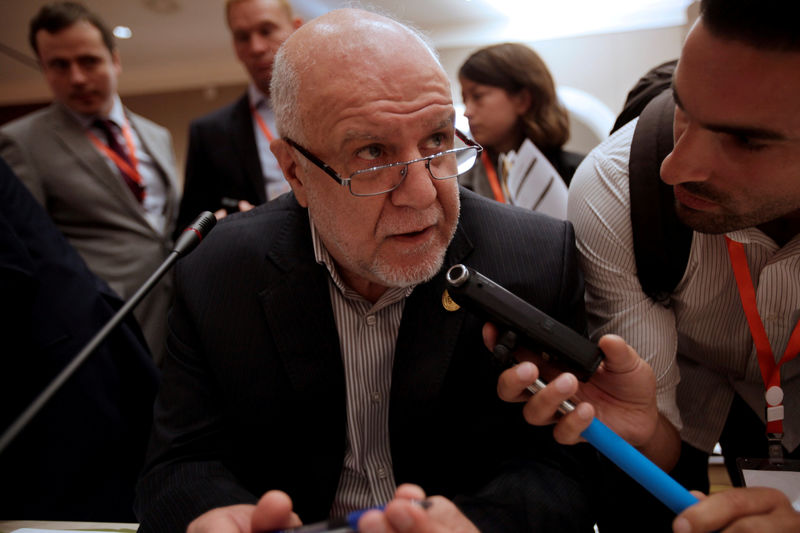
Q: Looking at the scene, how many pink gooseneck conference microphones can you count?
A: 0